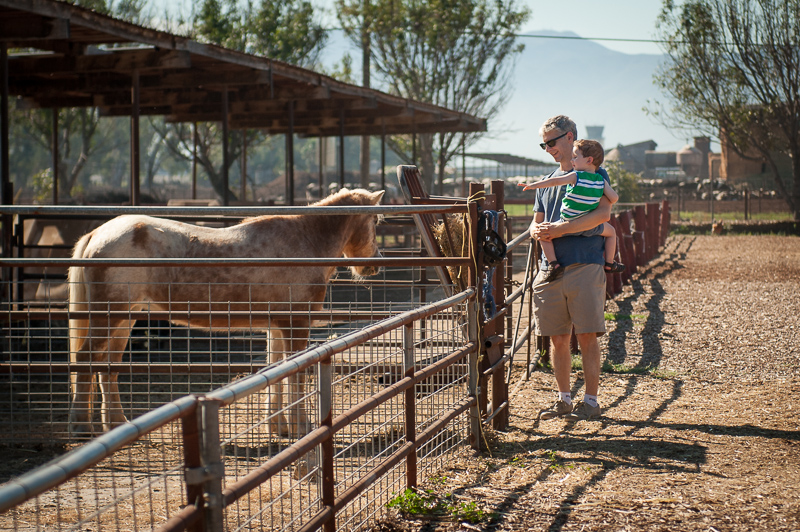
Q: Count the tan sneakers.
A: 2